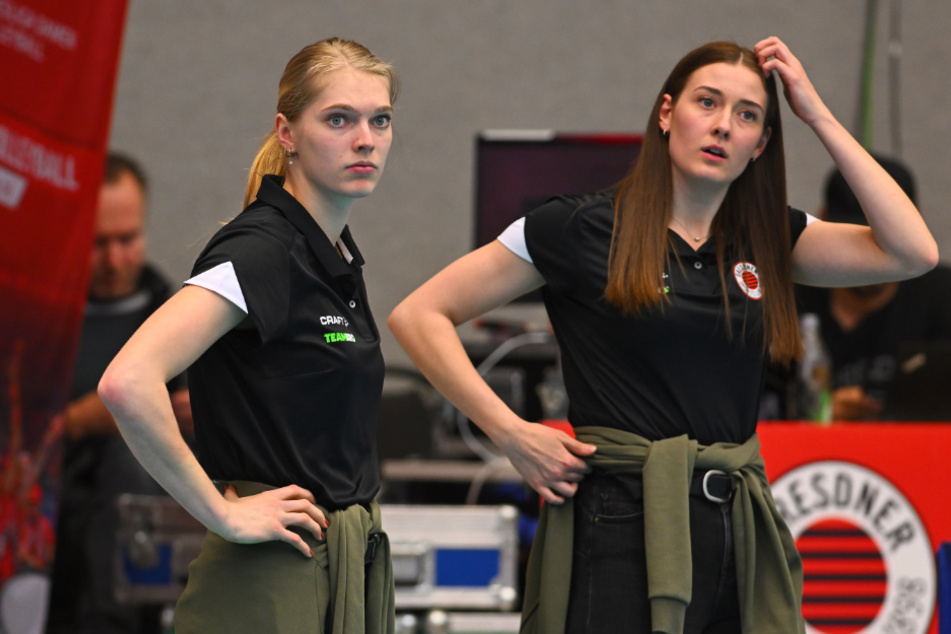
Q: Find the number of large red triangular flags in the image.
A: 1